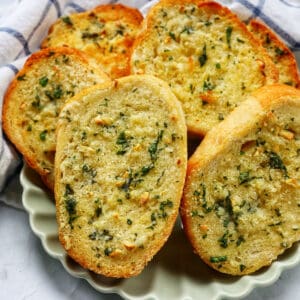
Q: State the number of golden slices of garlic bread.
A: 6